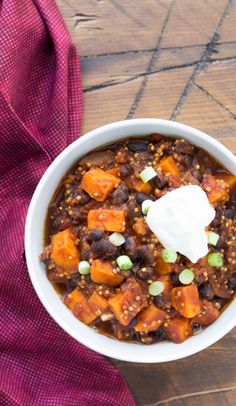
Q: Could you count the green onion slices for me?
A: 10